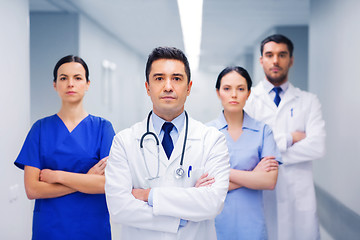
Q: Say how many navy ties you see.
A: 2